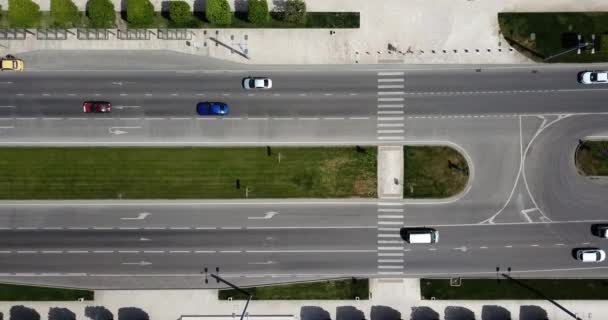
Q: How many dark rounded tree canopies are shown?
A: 11